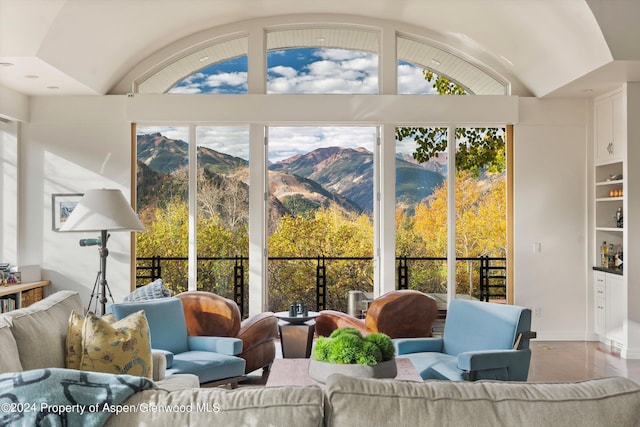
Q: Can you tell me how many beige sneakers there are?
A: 0